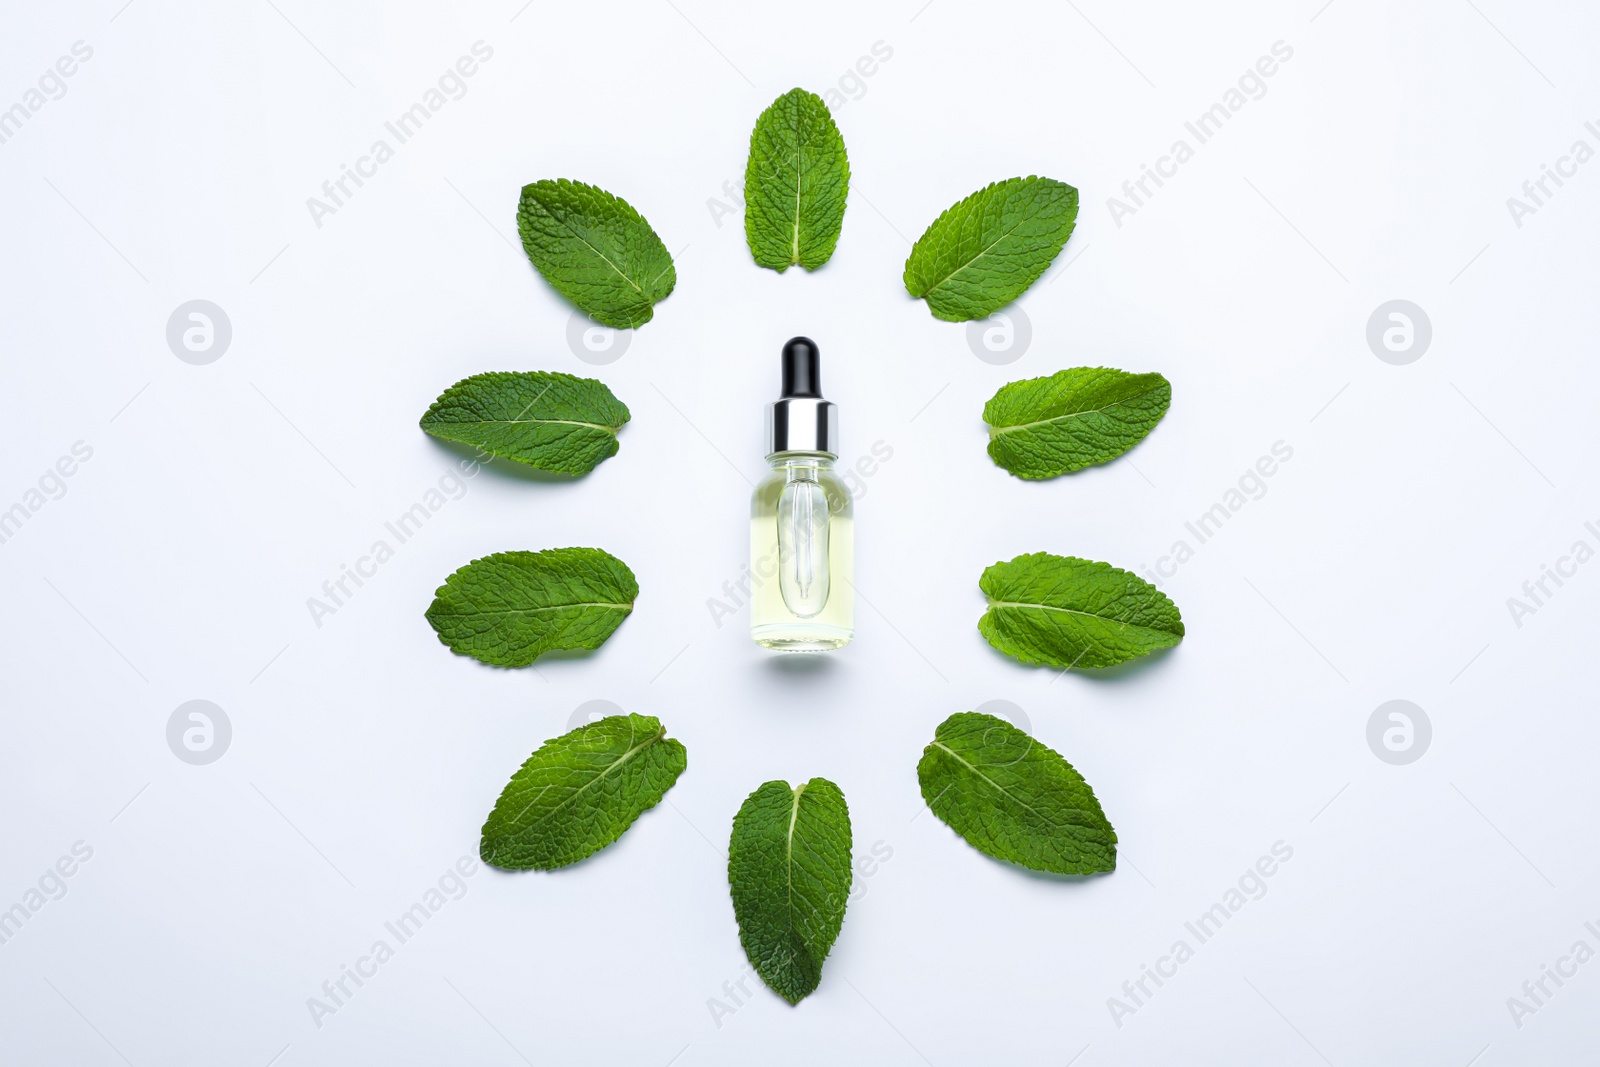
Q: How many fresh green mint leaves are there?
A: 10